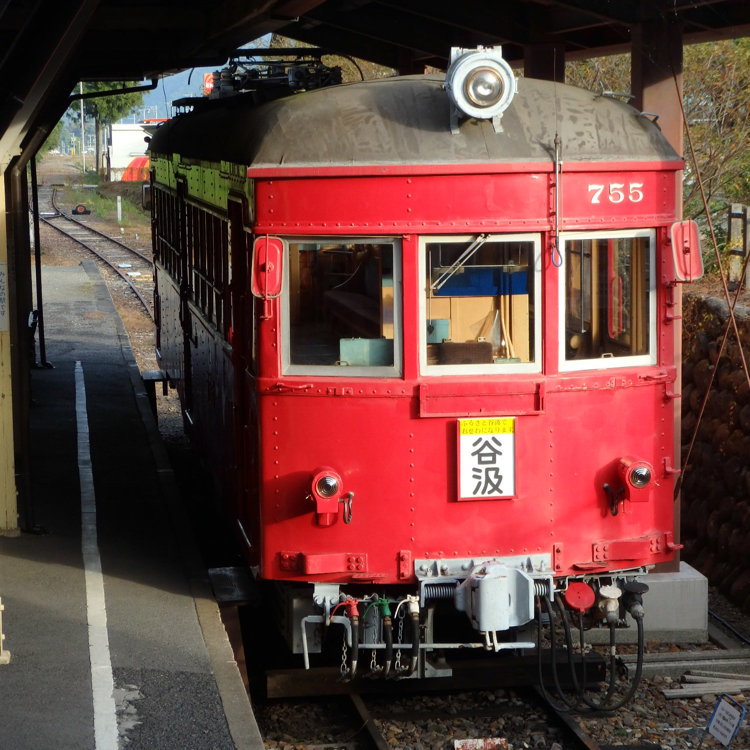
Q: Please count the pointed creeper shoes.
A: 0